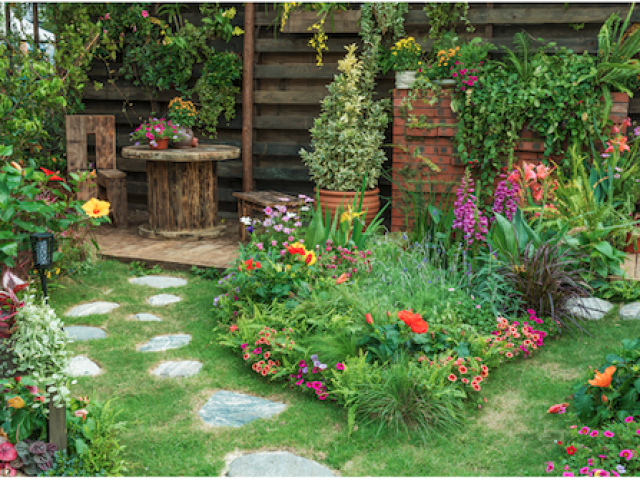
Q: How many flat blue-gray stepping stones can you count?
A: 12